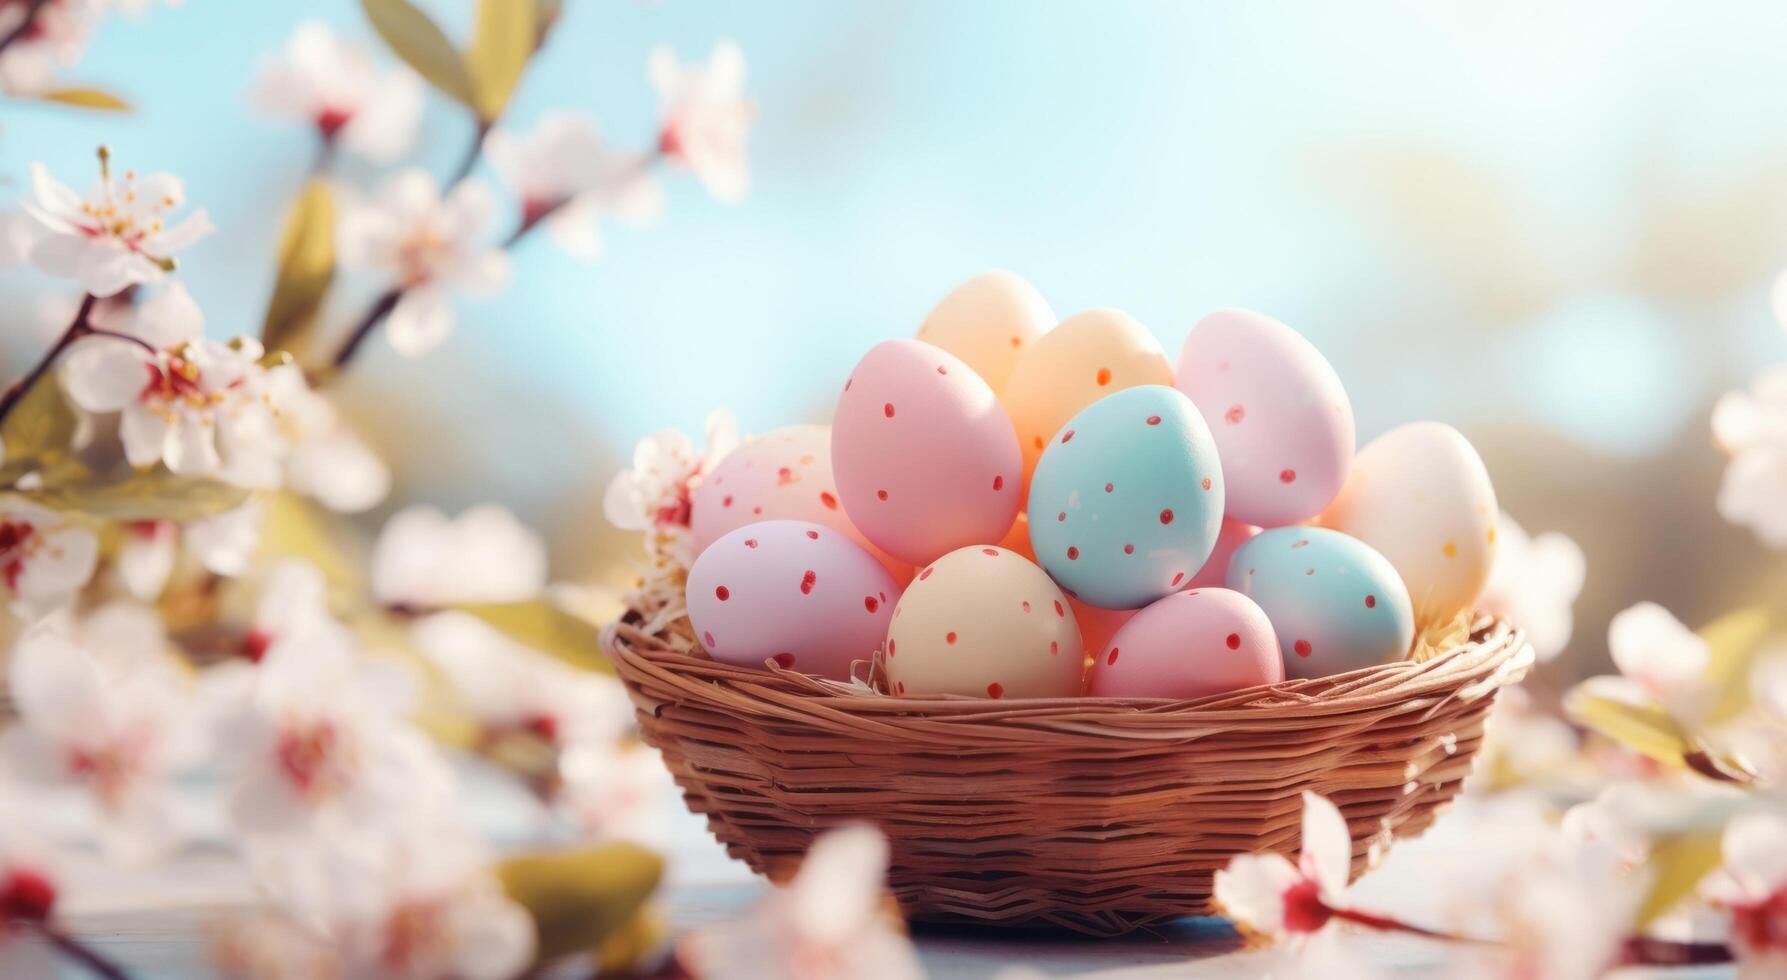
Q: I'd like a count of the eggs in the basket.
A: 11